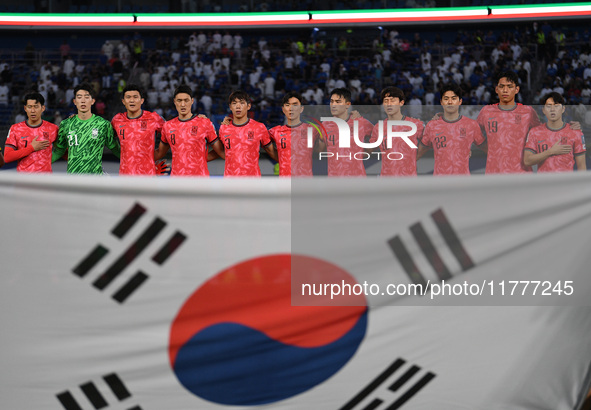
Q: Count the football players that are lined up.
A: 11